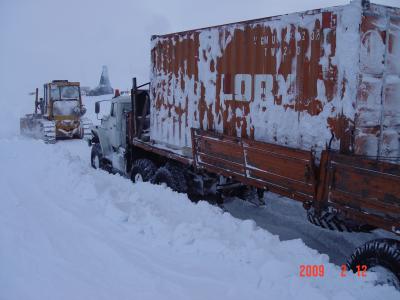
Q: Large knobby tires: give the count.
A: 5